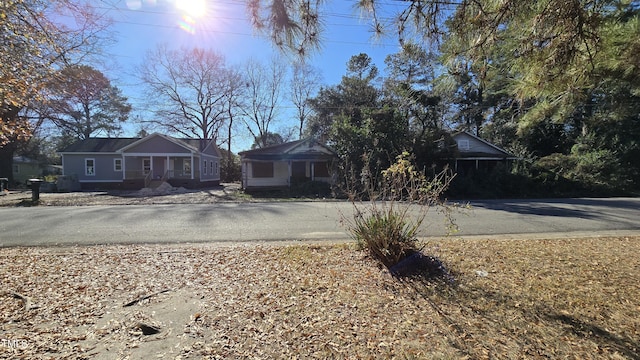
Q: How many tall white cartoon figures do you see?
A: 0